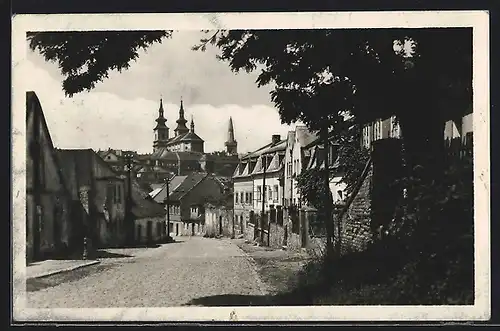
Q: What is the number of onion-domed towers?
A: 2